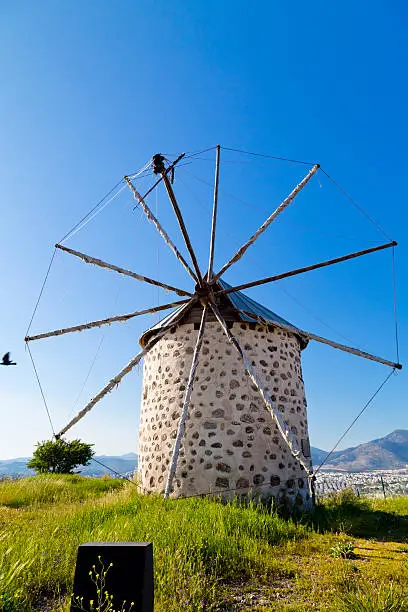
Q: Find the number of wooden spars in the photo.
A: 11